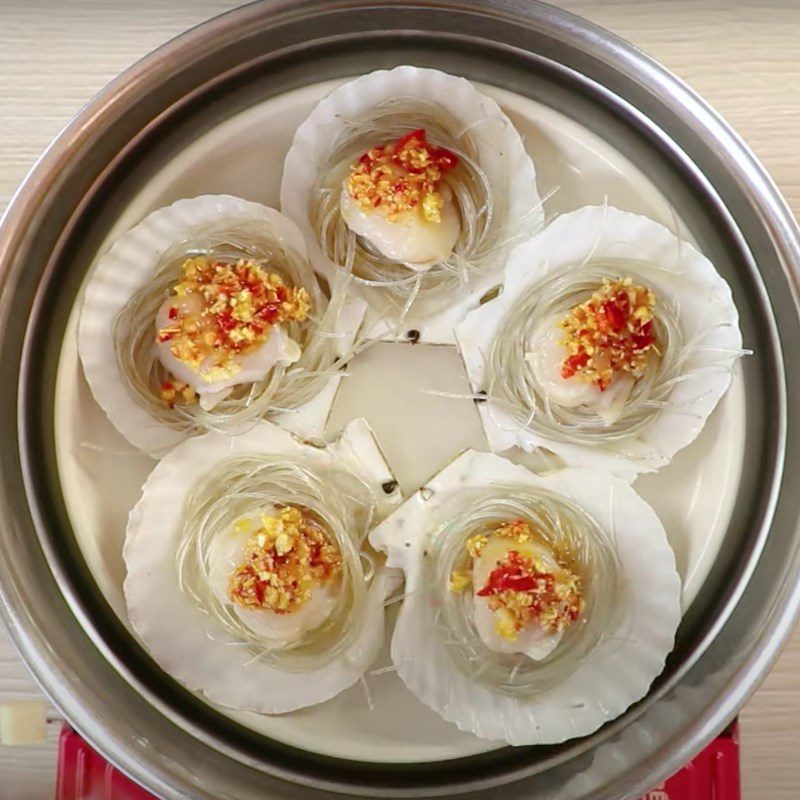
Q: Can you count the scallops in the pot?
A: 5